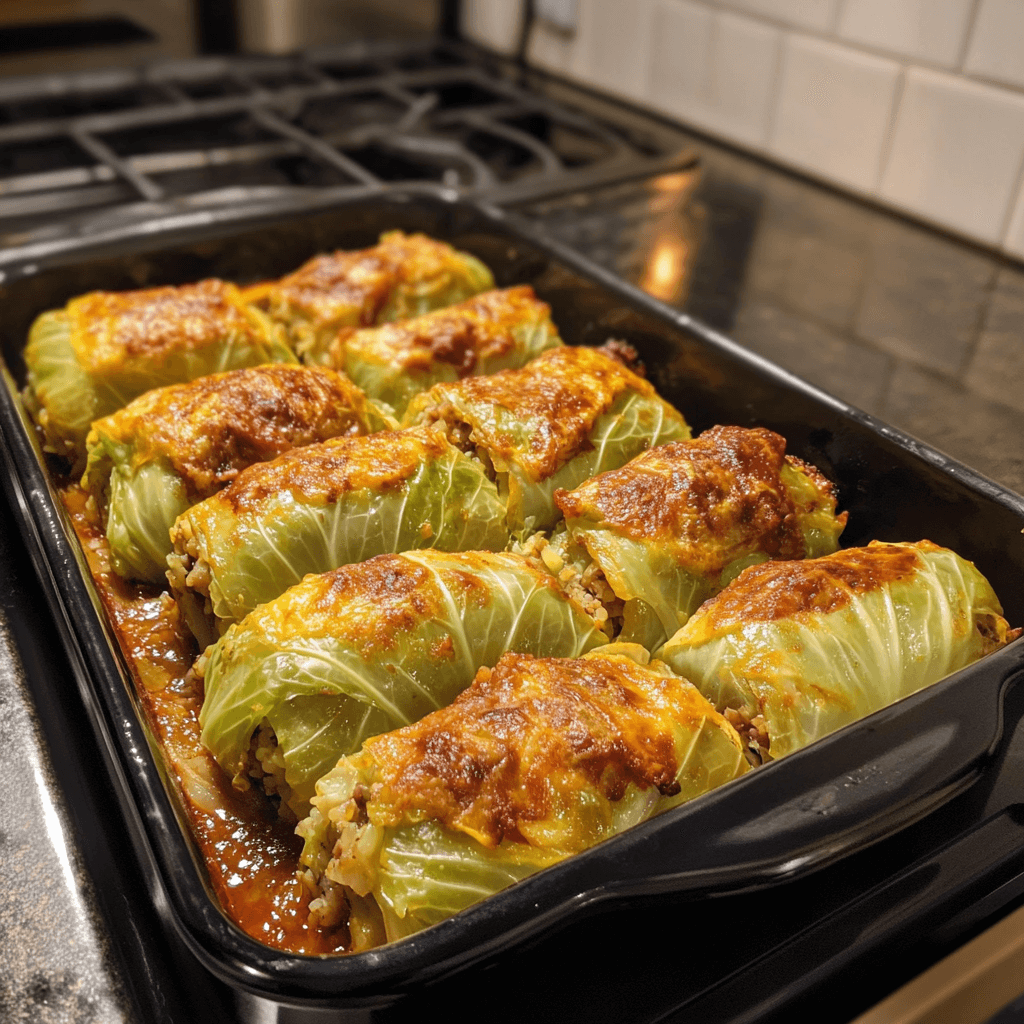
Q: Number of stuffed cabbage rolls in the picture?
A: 10